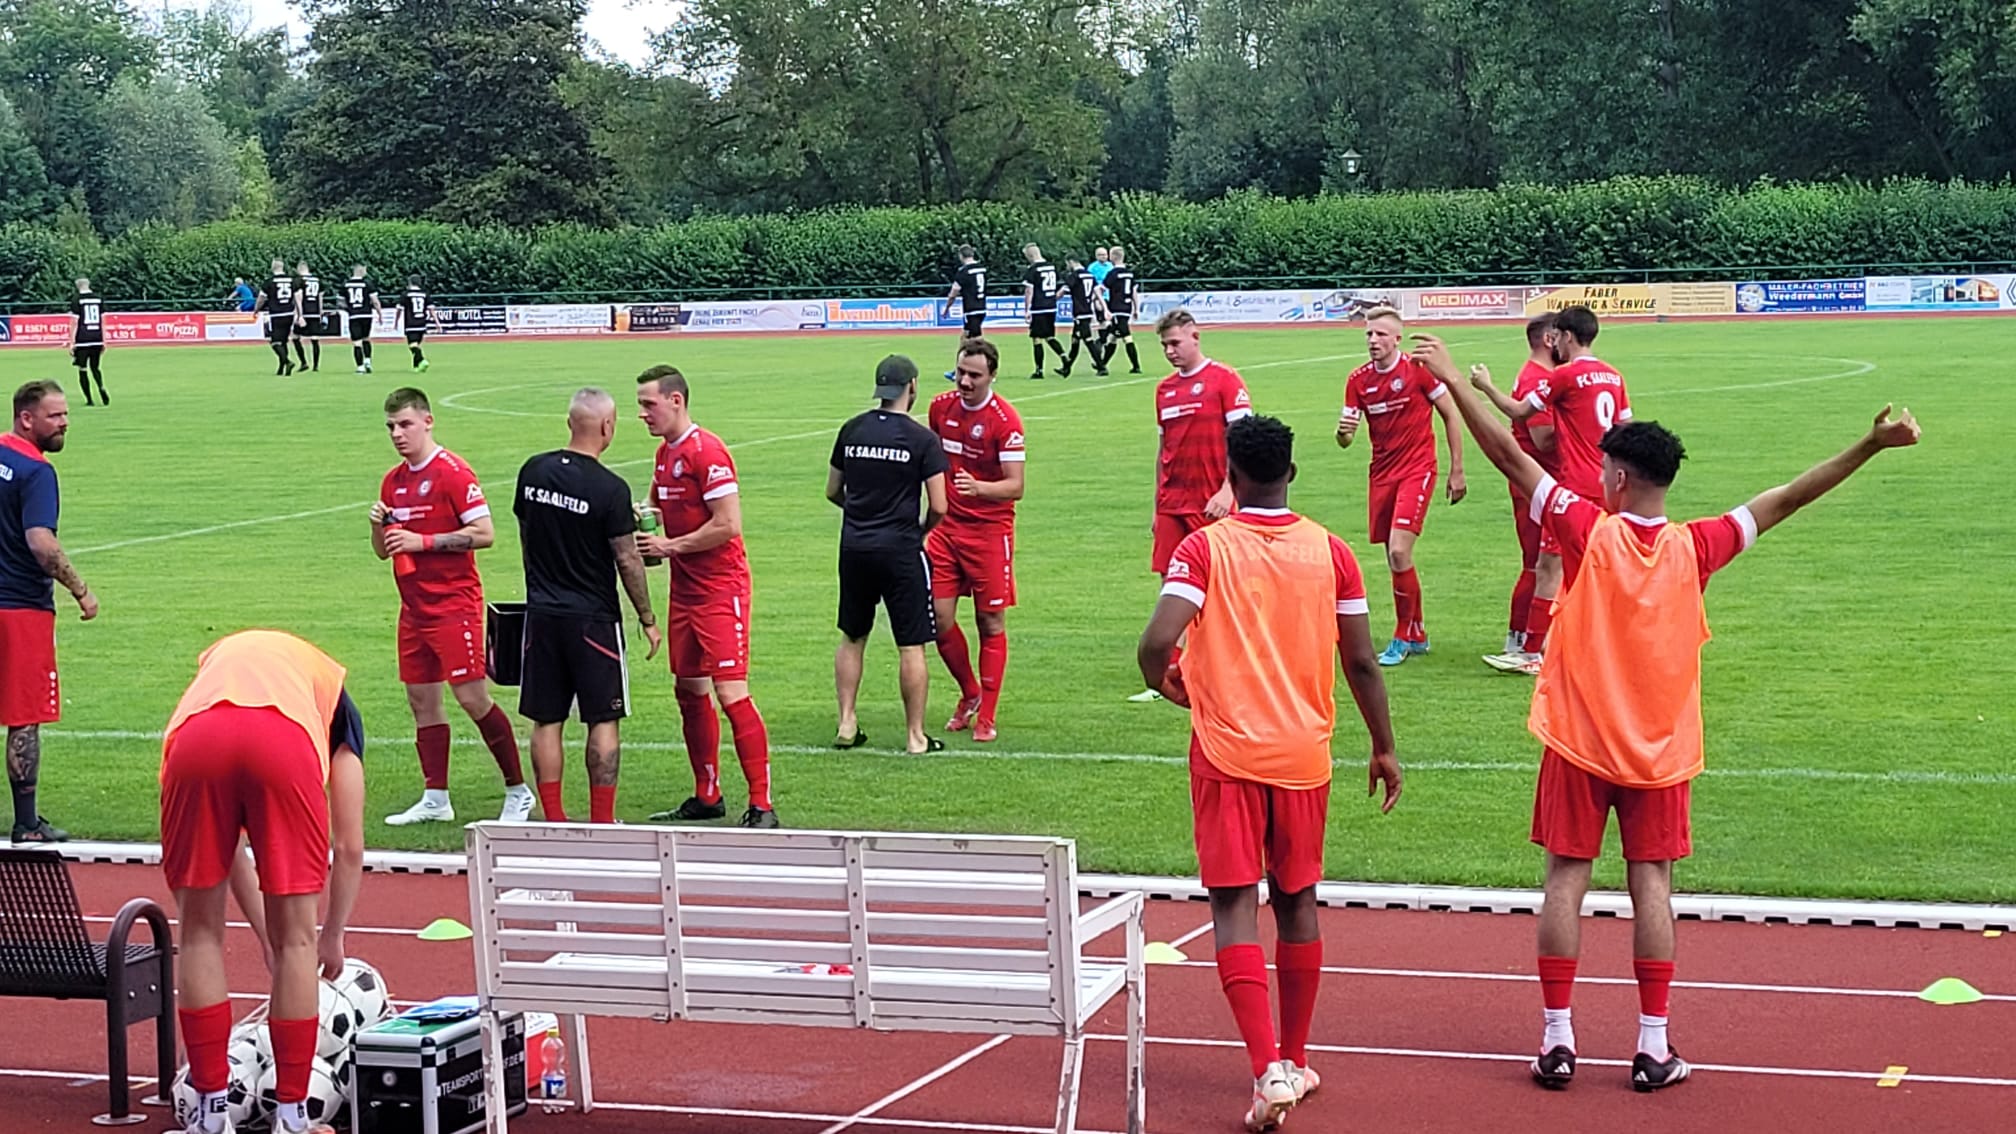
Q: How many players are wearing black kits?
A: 9